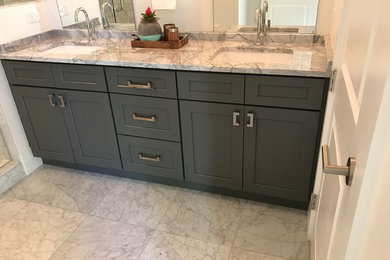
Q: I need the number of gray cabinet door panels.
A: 4